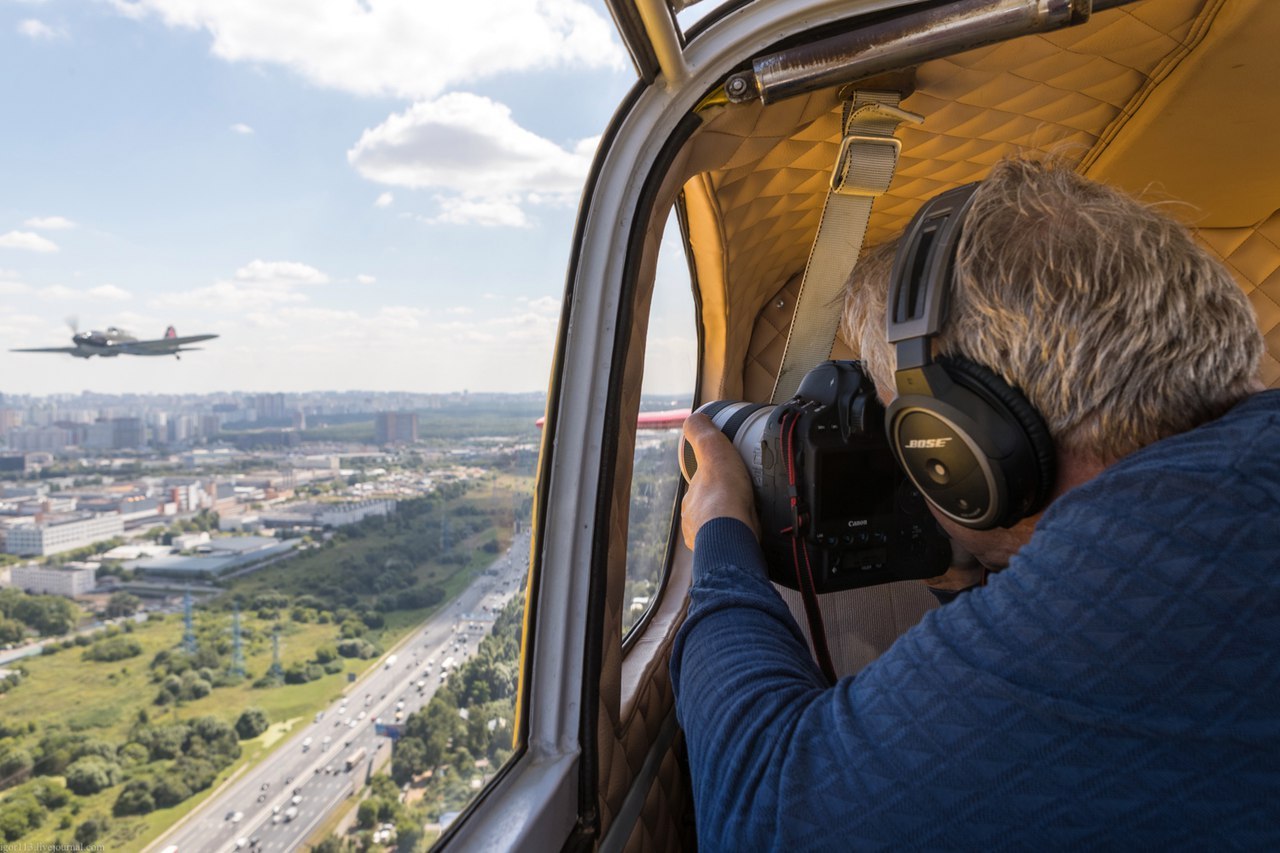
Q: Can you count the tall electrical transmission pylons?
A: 3